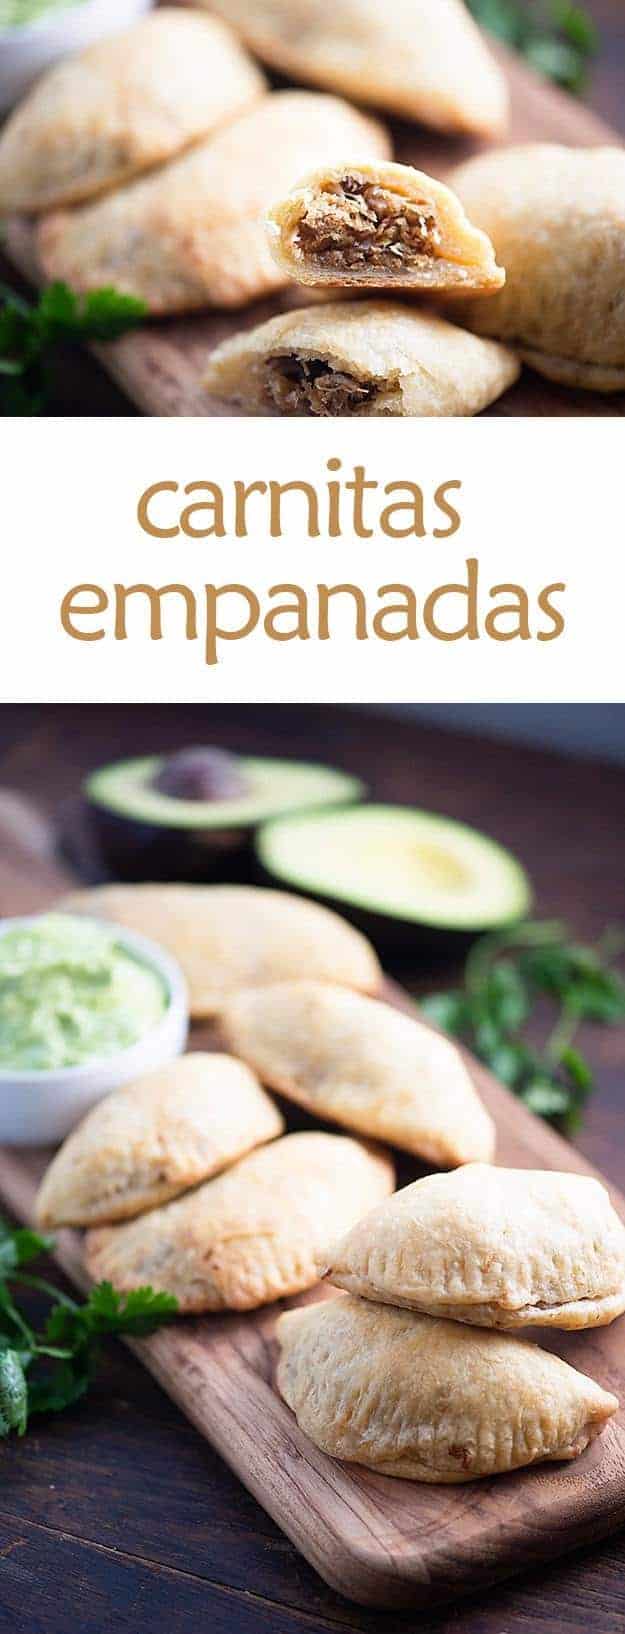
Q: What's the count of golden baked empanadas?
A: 12